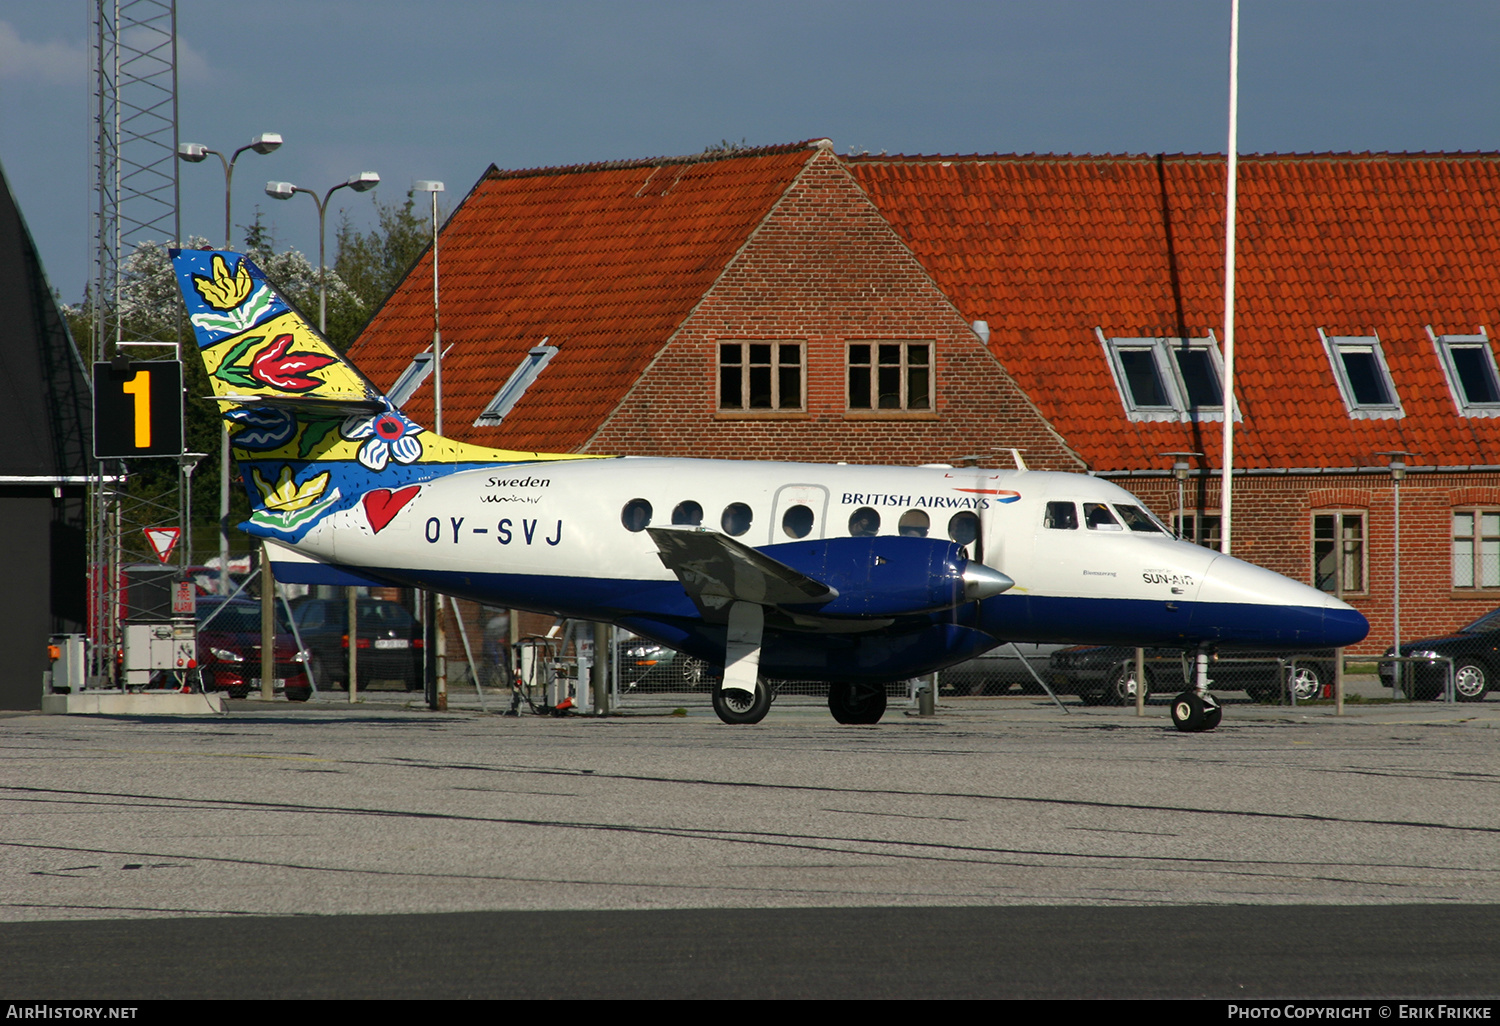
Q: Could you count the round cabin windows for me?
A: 7